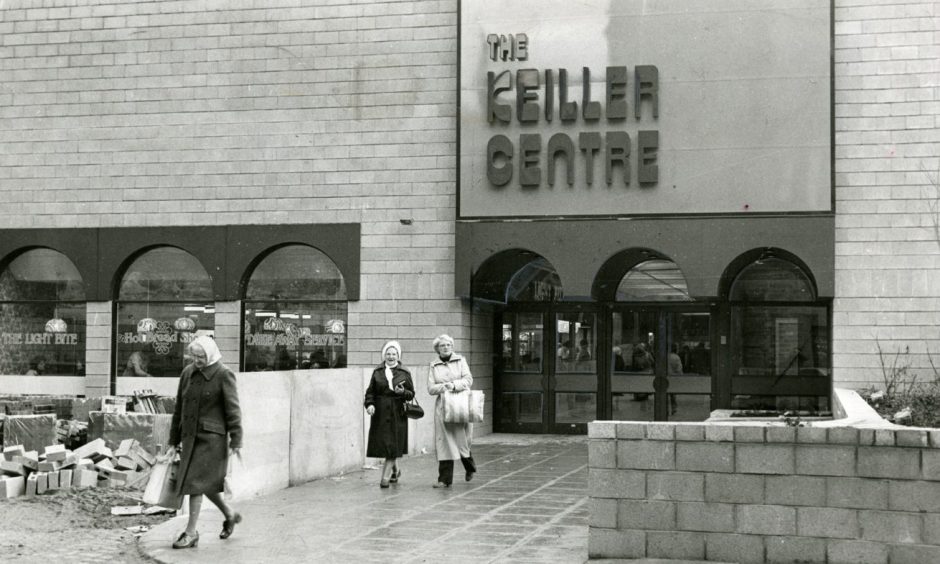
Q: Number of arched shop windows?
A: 3